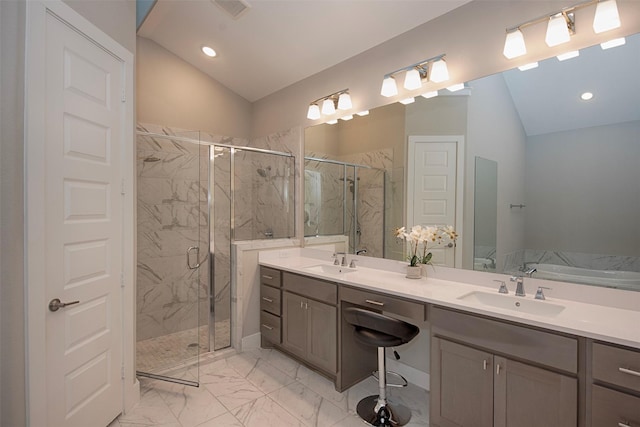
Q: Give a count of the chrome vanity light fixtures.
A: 3